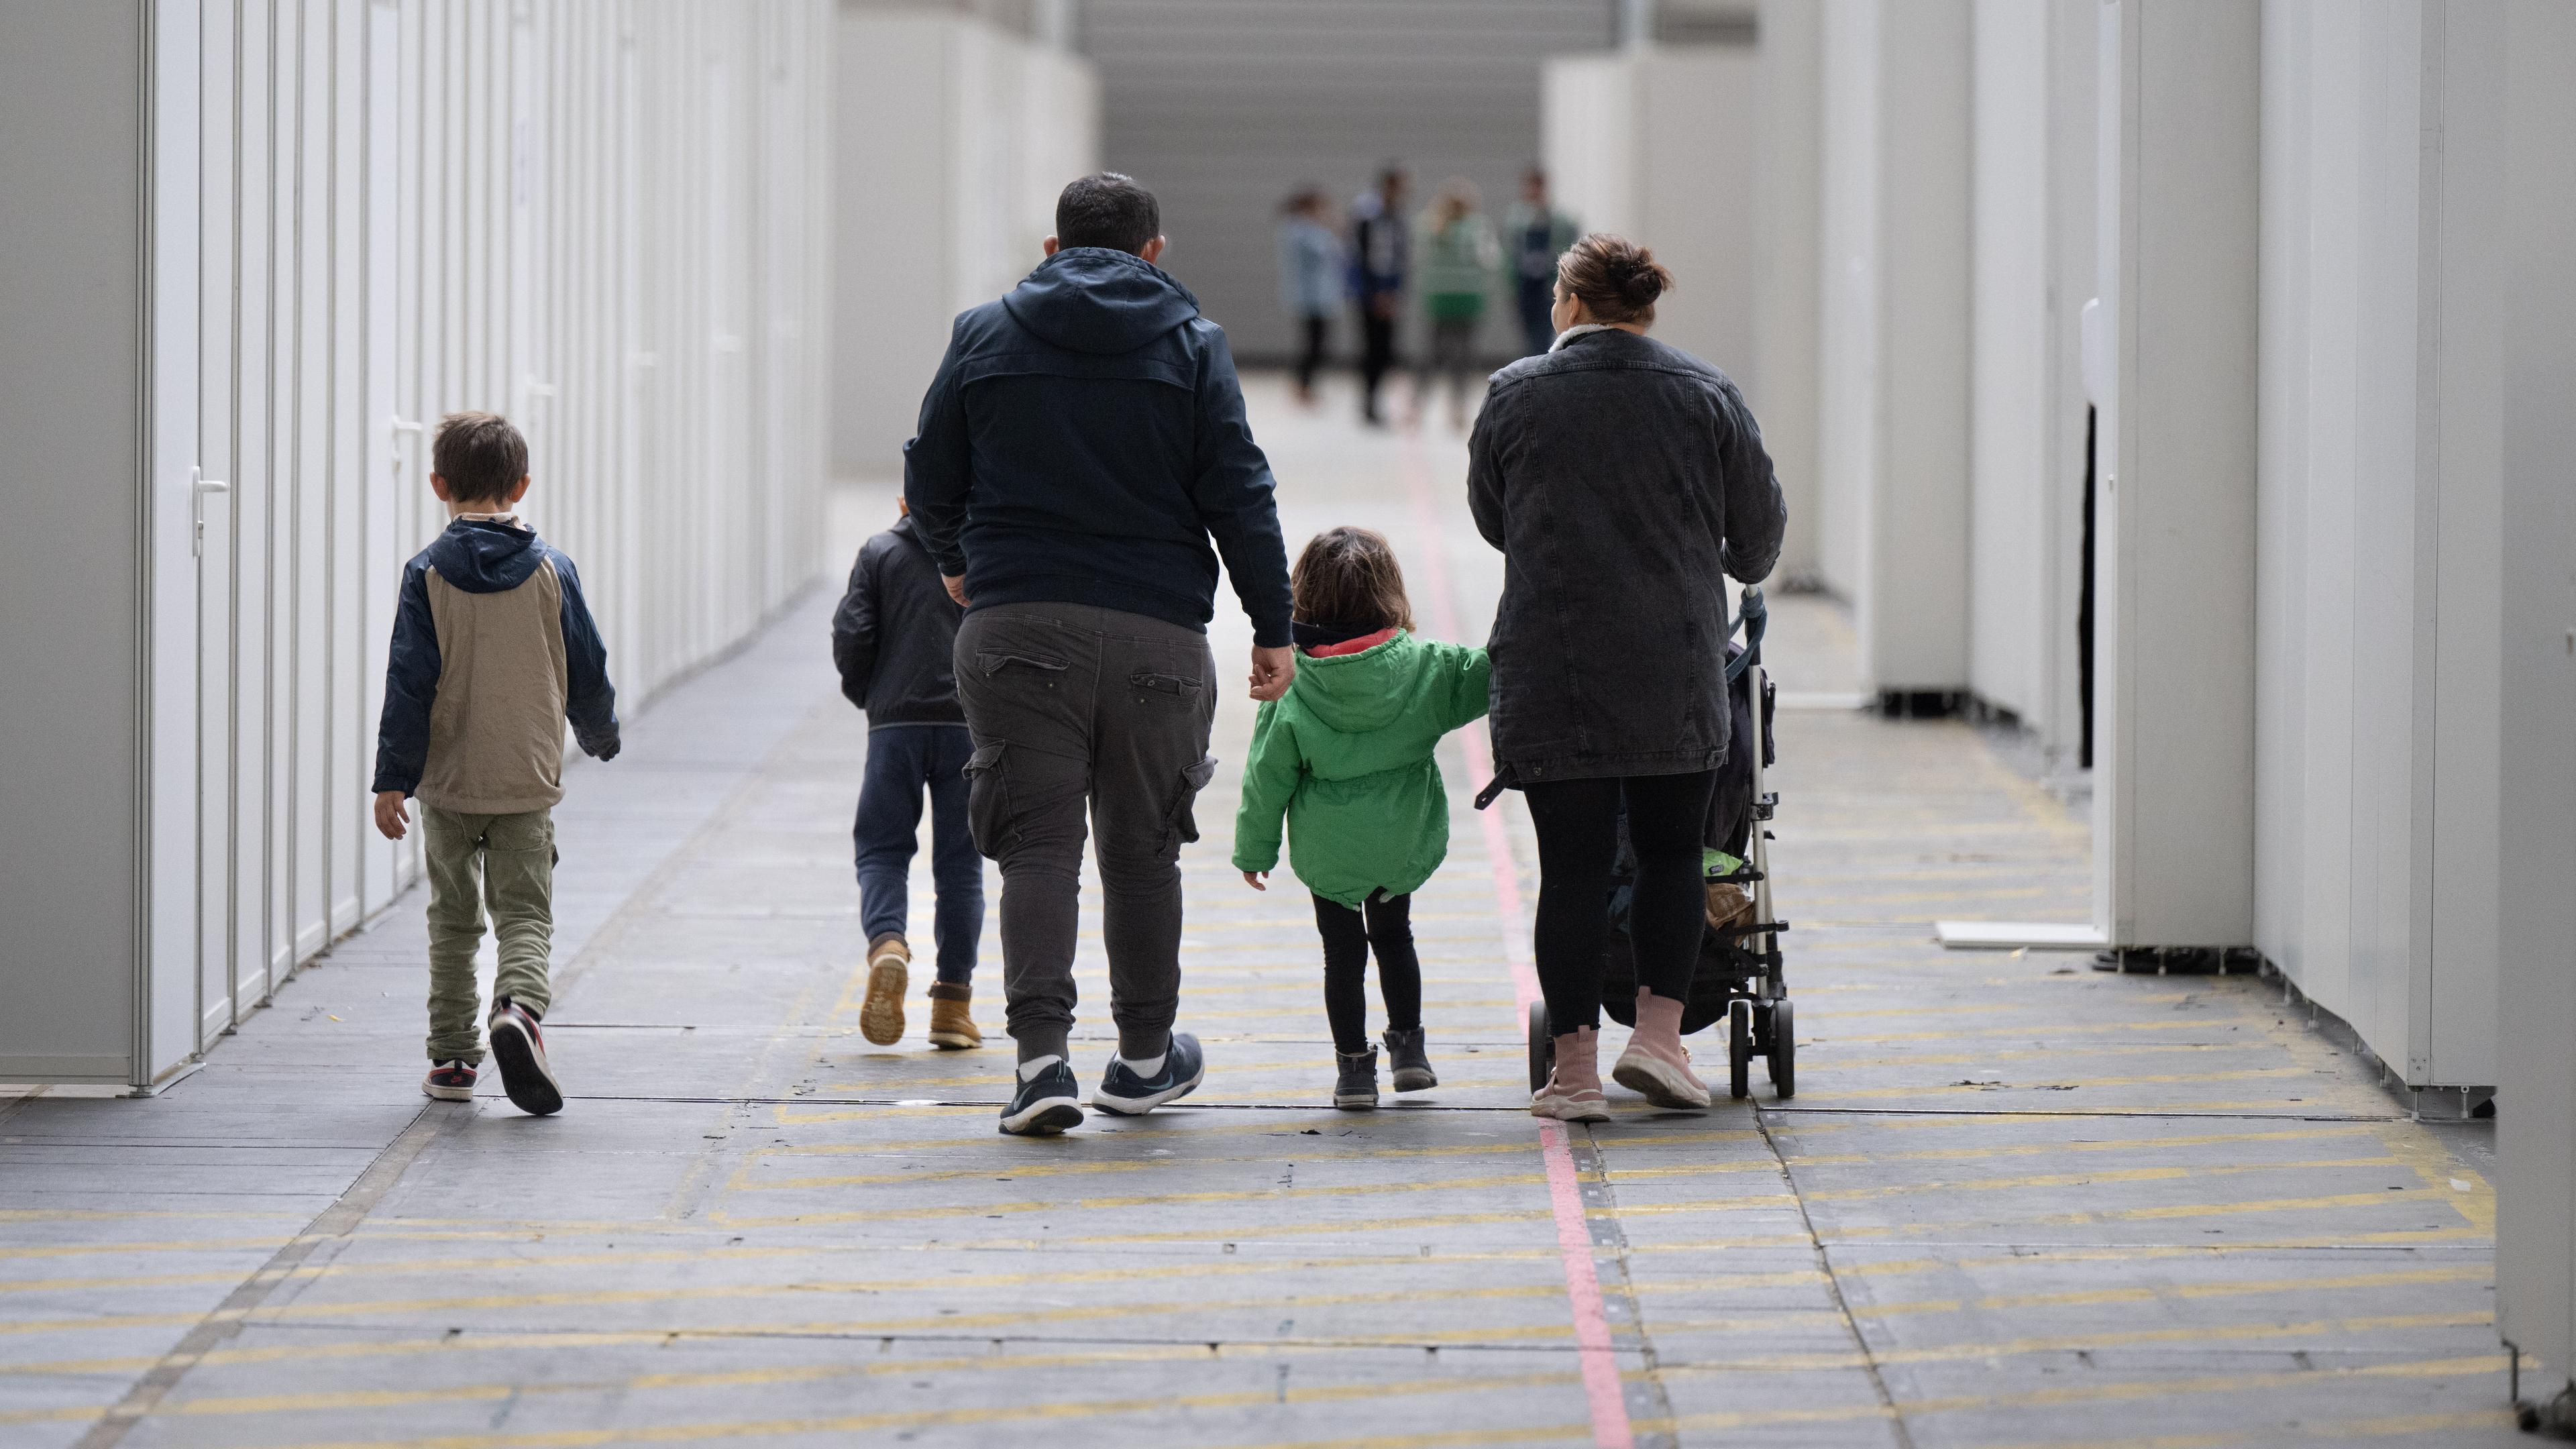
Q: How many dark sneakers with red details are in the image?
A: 2